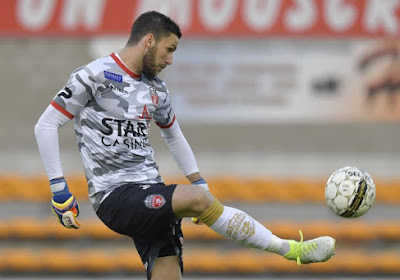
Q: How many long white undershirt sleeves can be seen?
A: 2